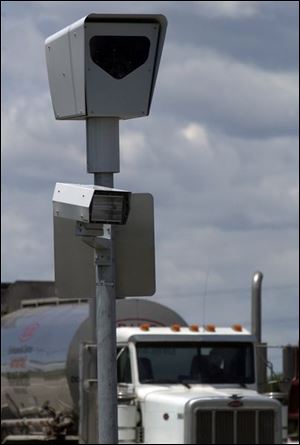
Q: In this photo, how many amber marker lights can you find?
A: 5